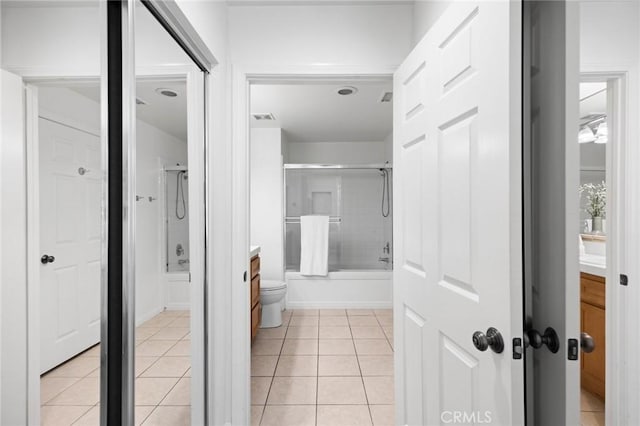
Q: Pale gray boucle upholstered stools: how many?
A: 0